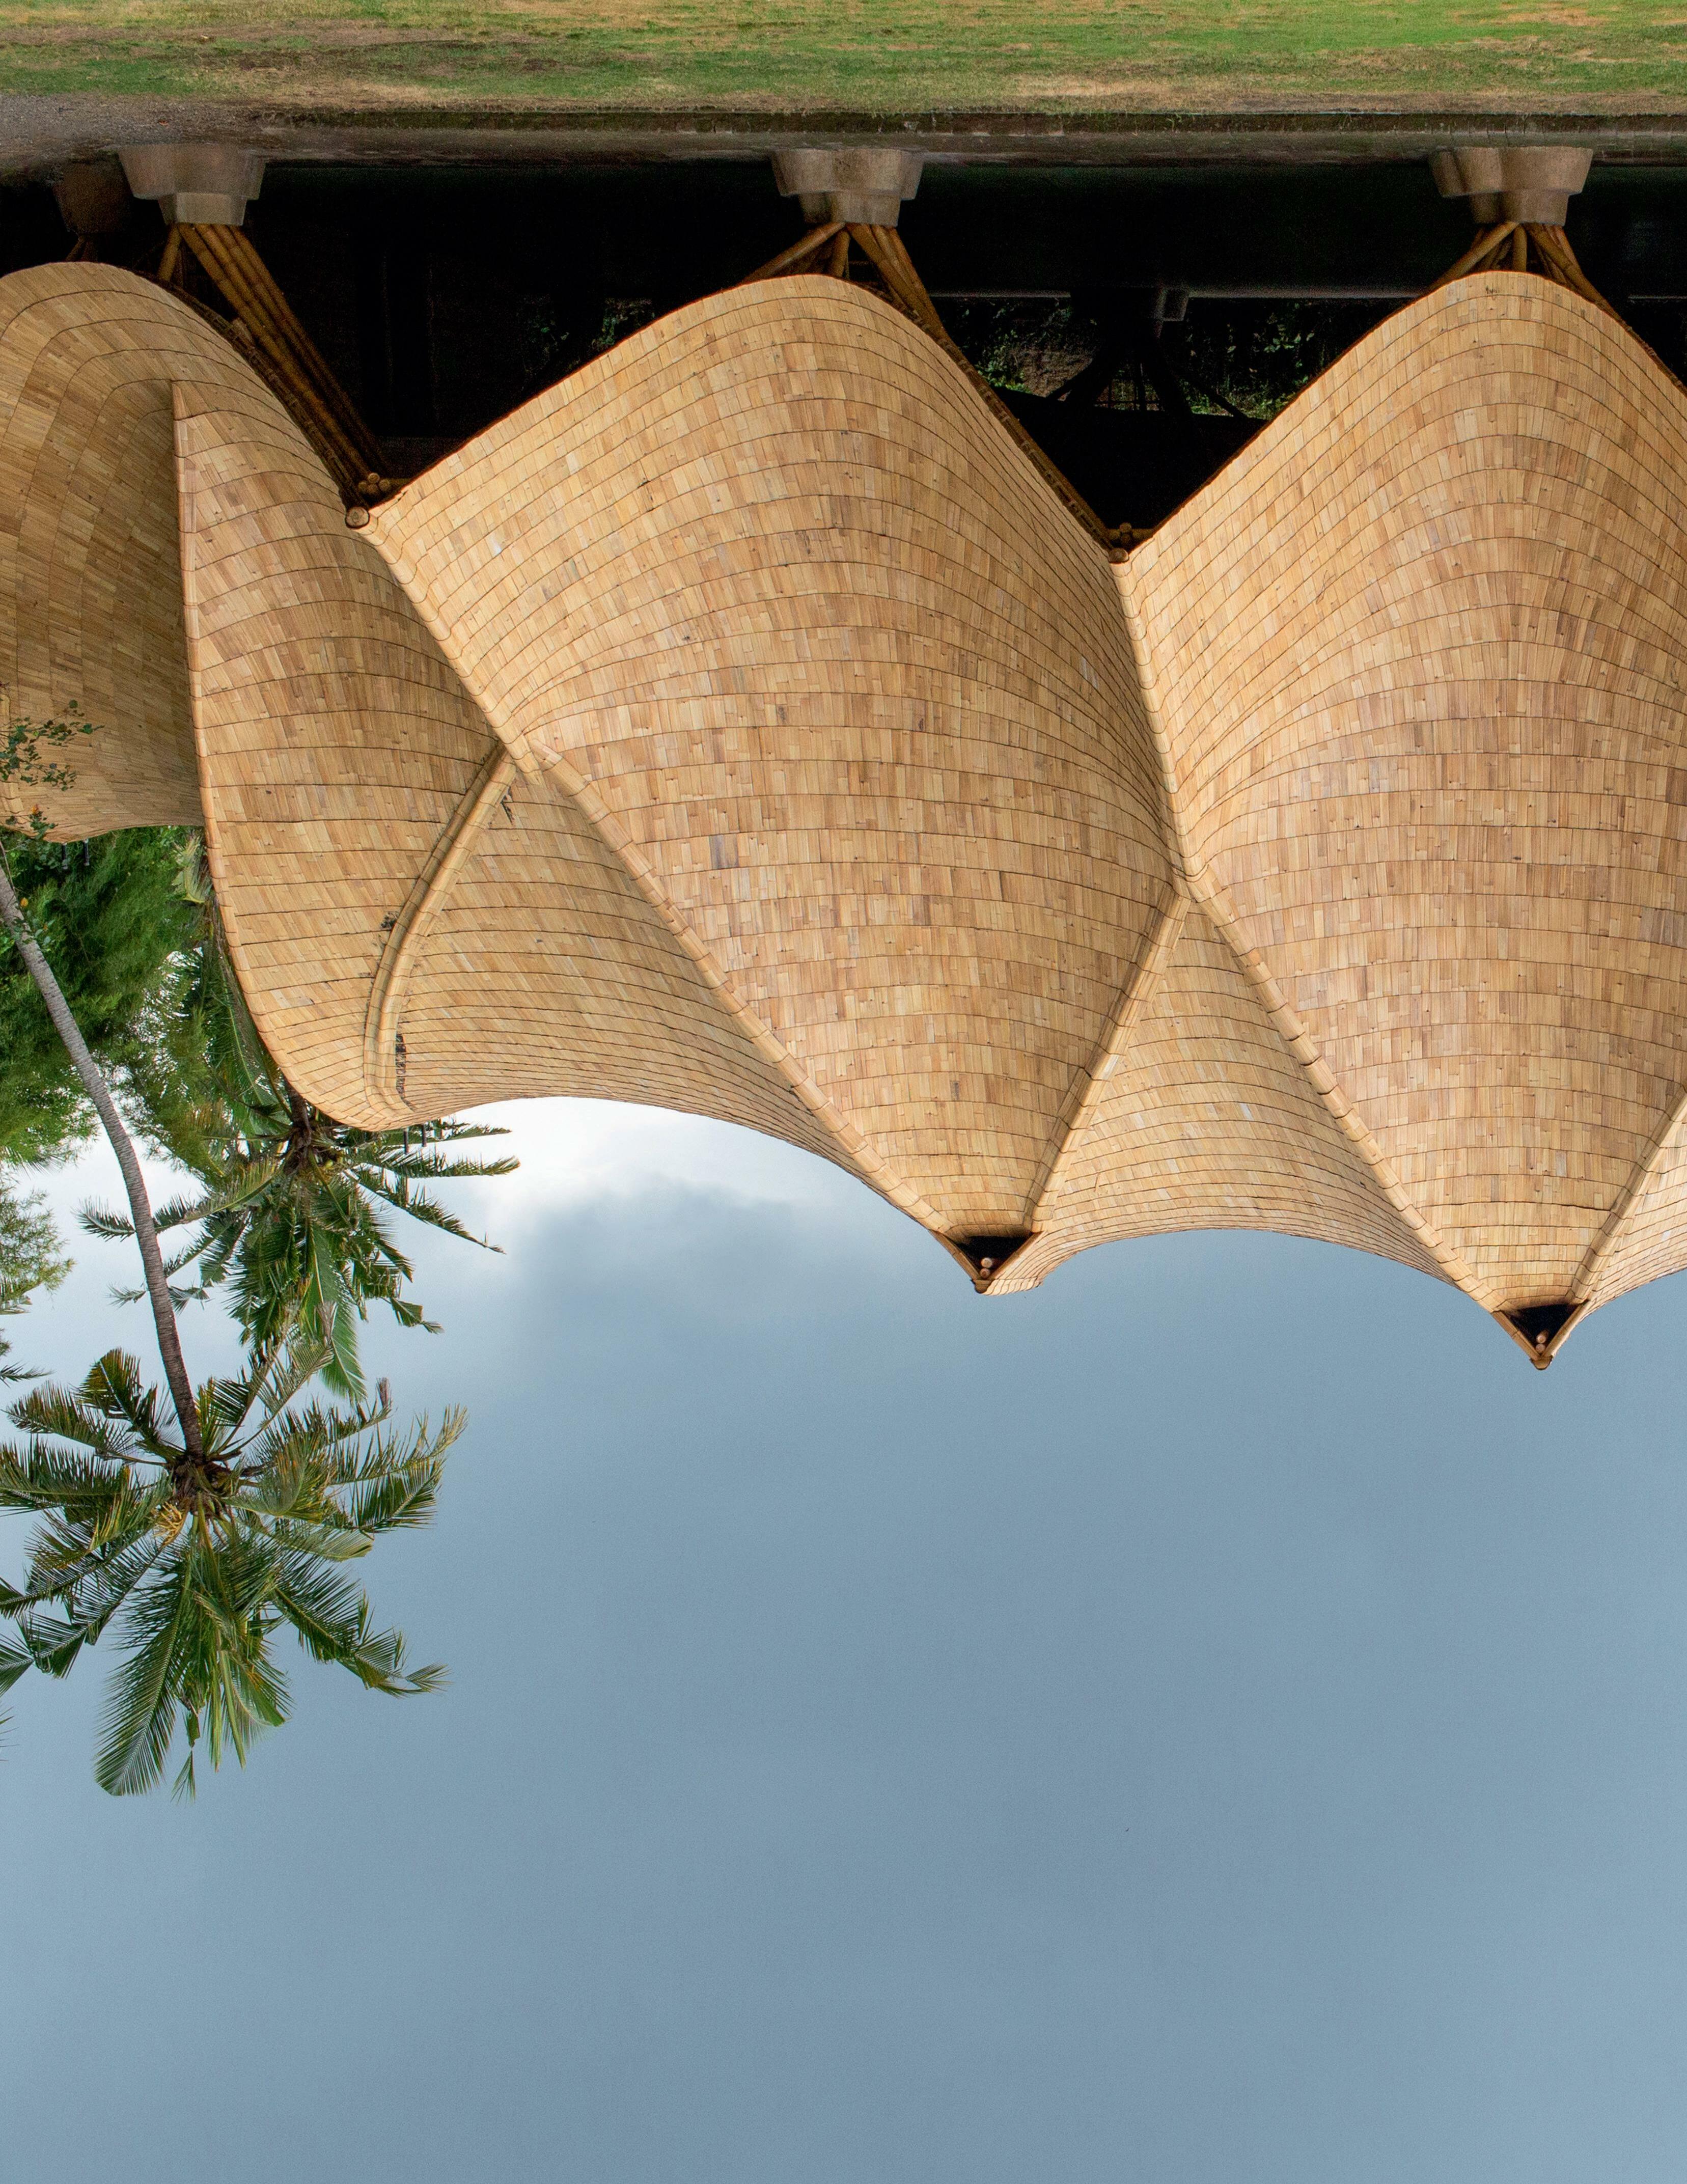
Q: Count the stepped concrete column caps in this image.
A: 3